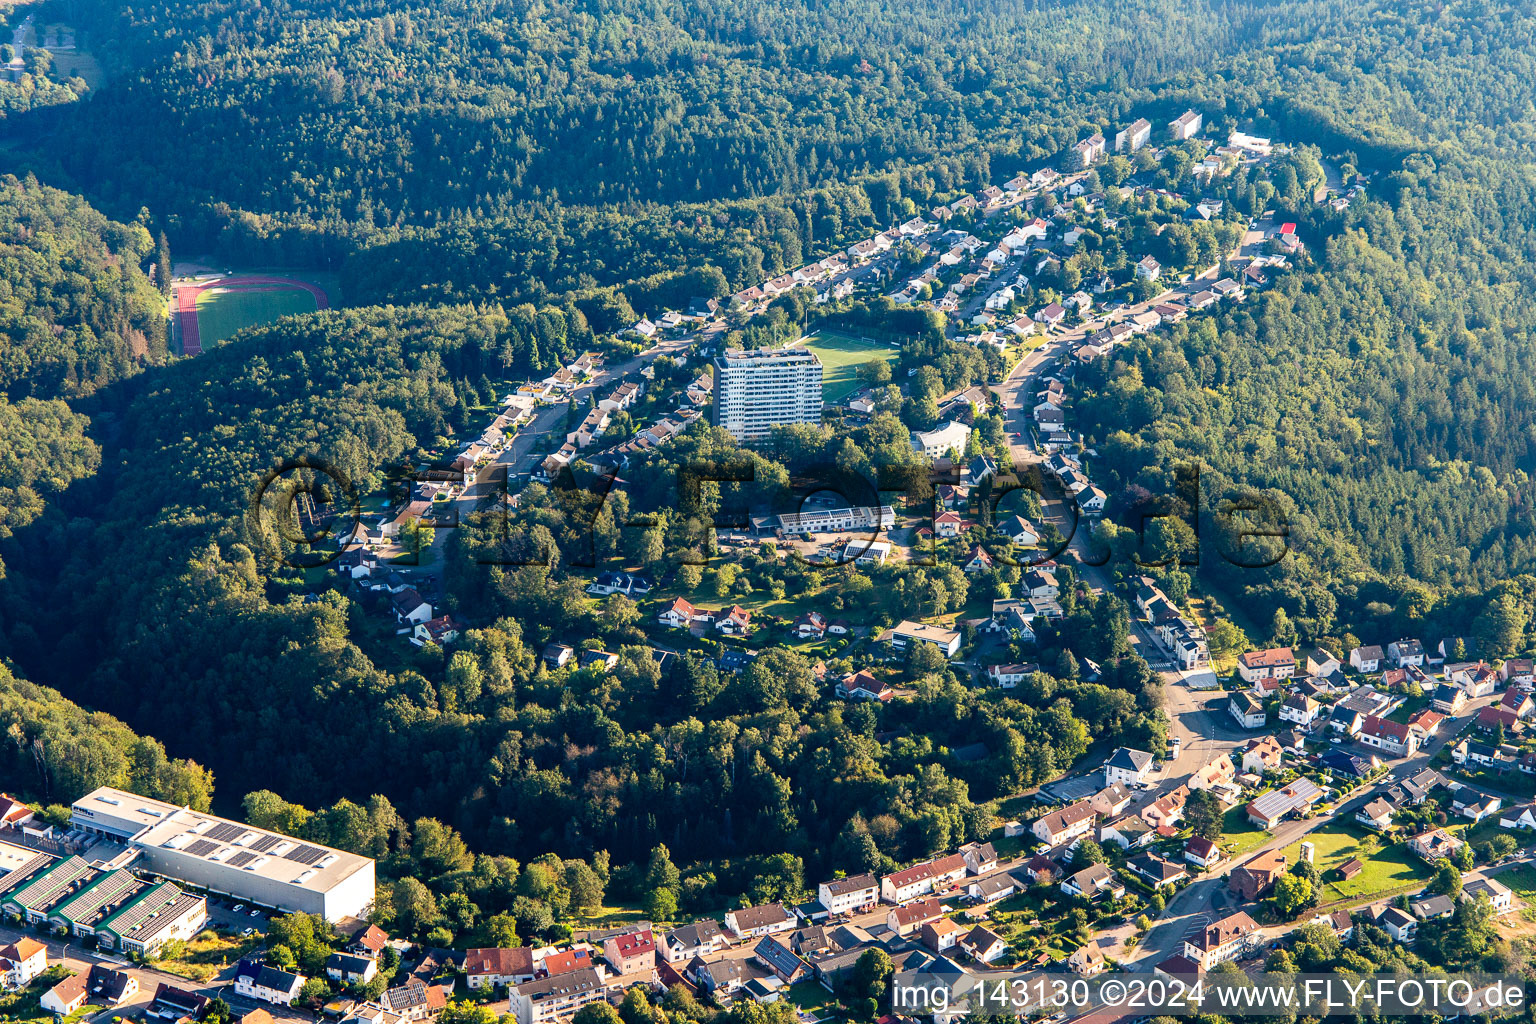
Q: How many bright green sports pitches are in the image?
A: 2